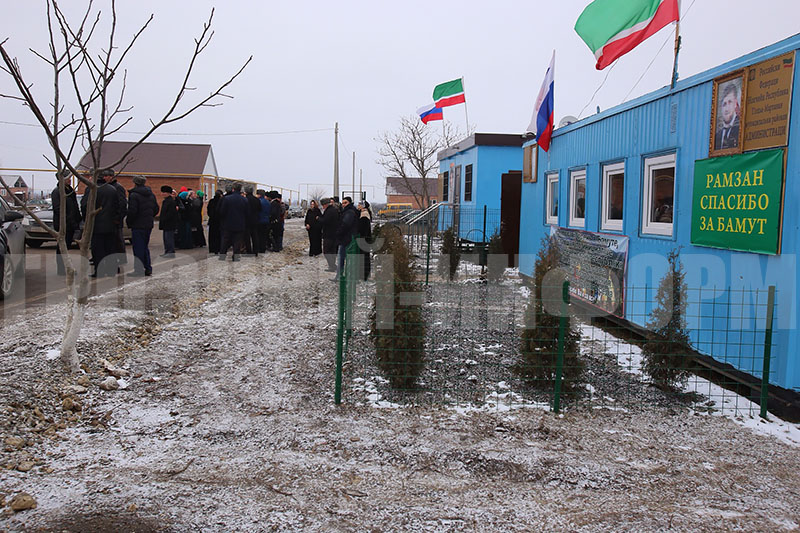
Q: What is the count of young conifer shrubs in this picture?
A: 5